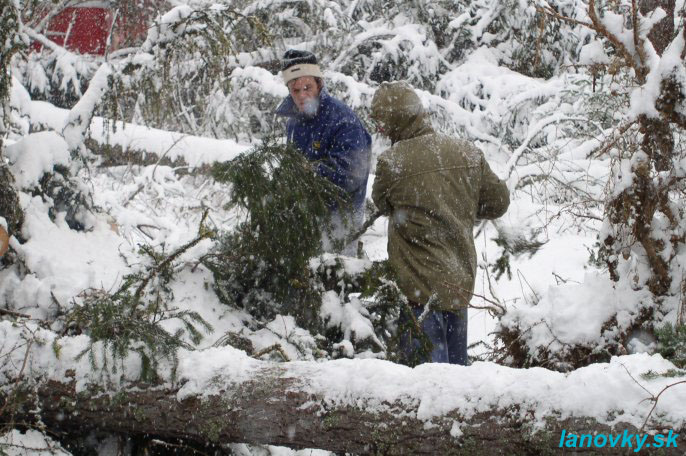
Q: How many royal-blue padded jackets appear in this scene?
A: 1